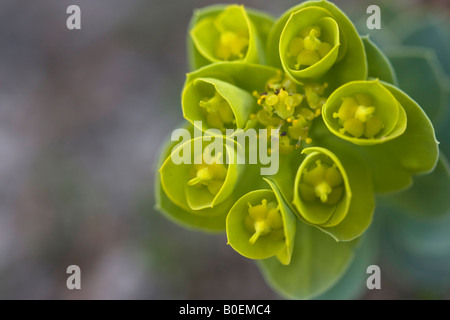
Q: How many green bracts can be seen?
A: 7